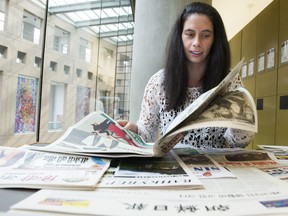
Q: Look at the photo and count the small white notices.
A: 5